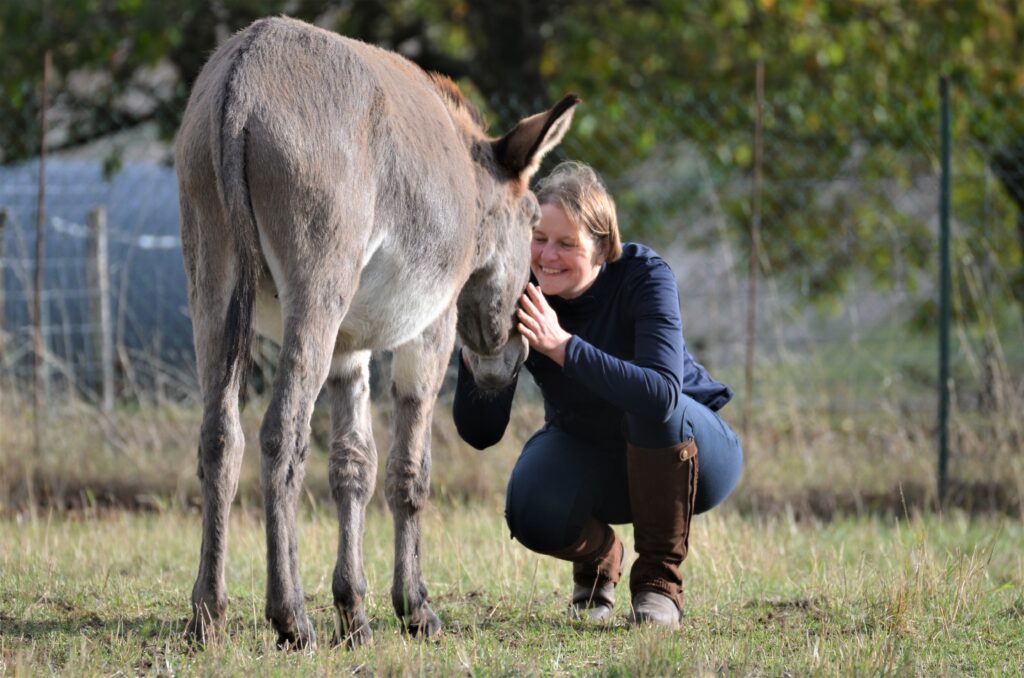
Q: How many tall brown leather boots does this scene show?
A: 2